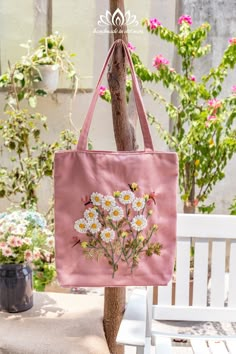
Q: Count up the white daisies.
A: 10